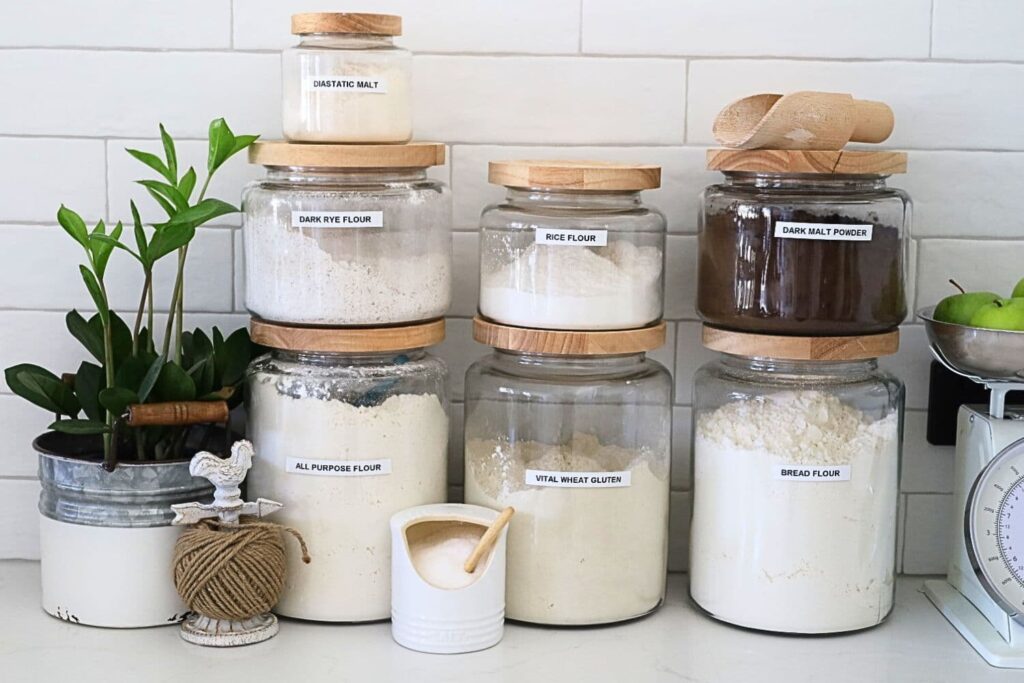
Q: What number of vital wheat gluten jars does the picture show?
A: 1